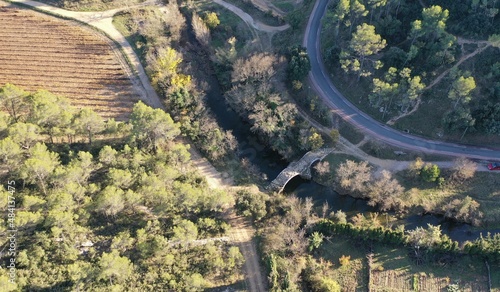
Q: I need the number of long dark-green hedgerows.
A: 1